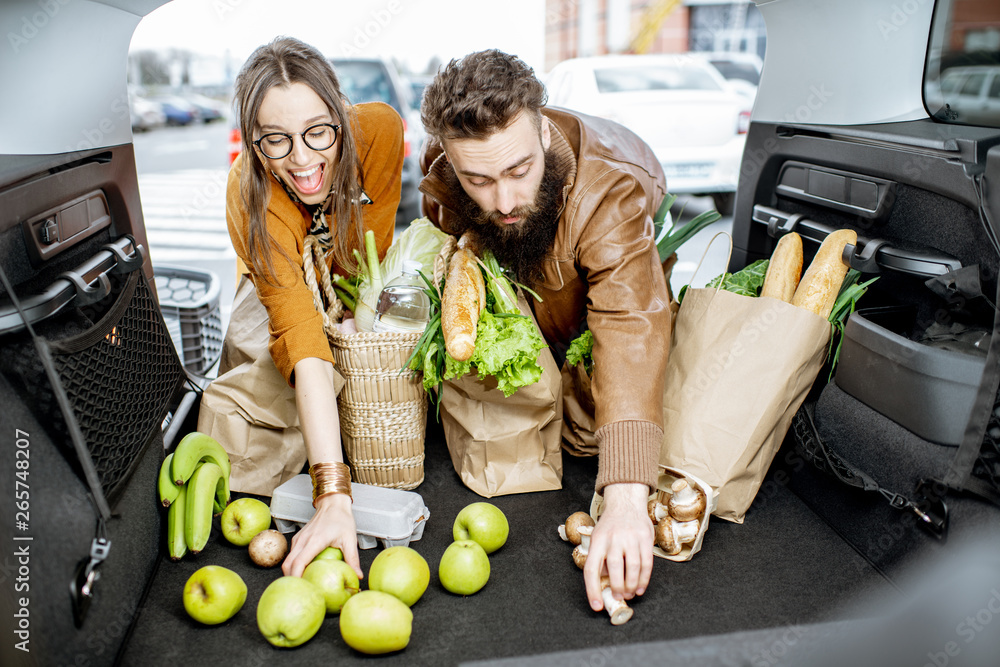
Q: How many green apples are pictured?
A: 9